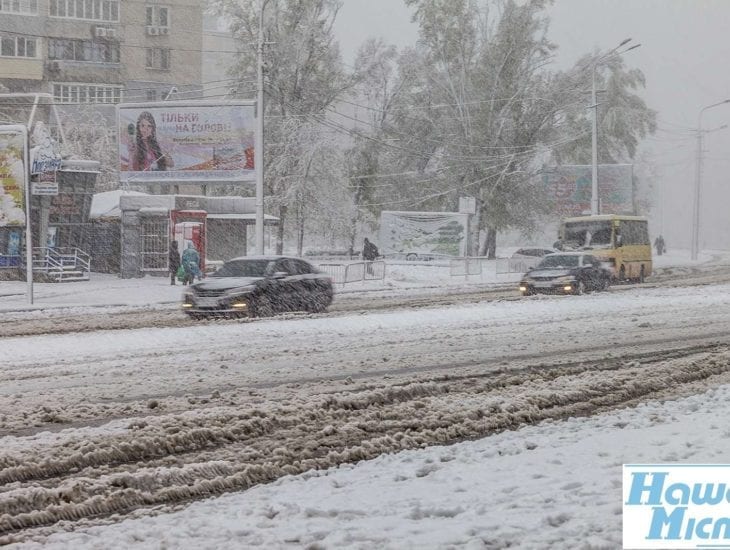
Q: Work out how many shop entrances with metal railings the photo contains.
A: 1